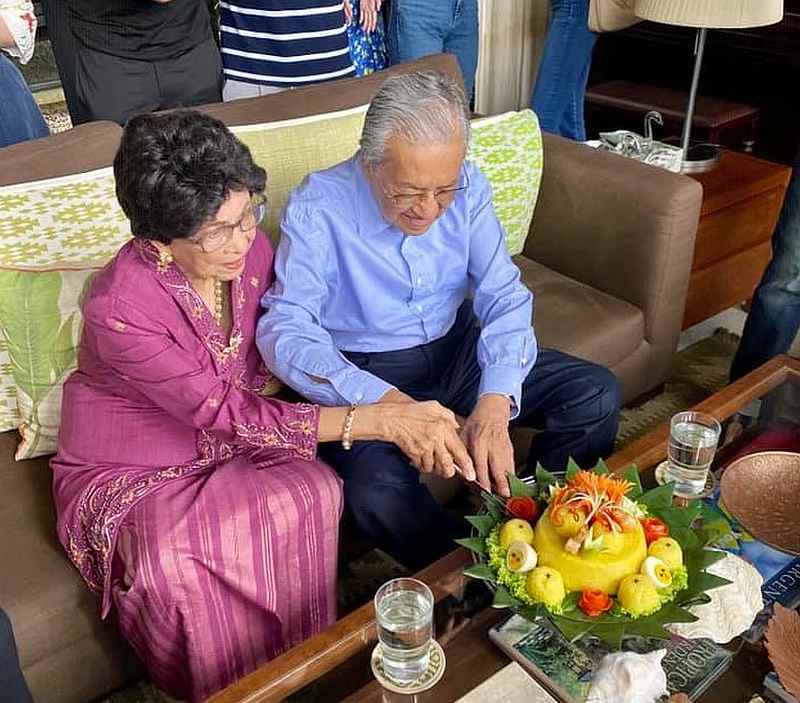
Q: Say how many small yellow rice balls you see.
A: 4